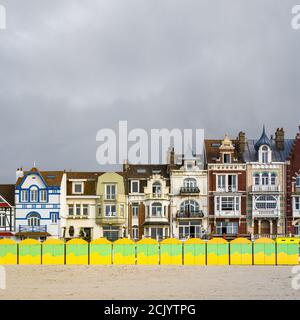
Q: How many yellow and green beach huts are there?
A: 13